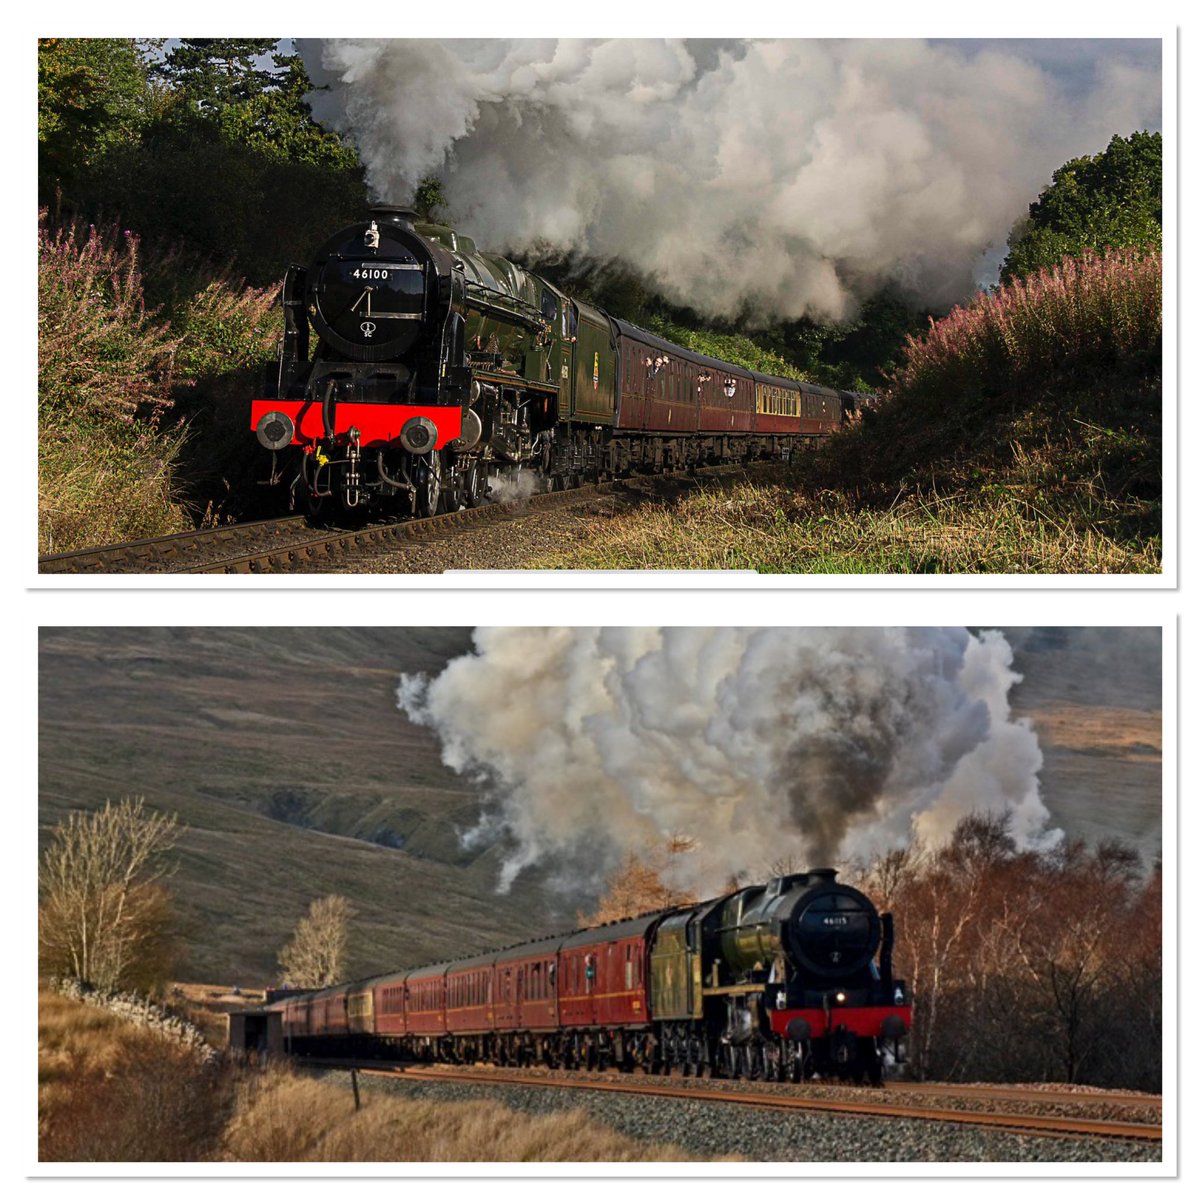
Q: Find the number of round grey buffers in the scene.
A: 4